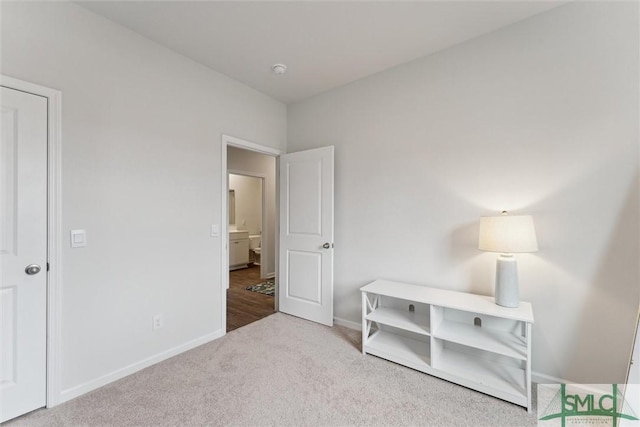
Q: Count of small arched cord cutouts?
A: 2